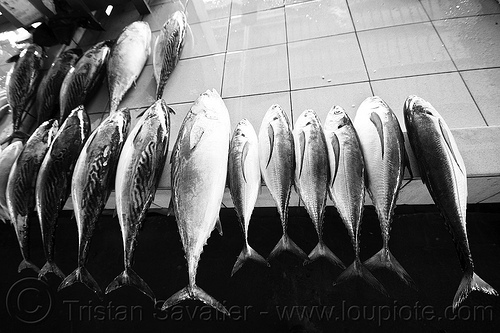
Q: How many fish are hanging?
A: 11